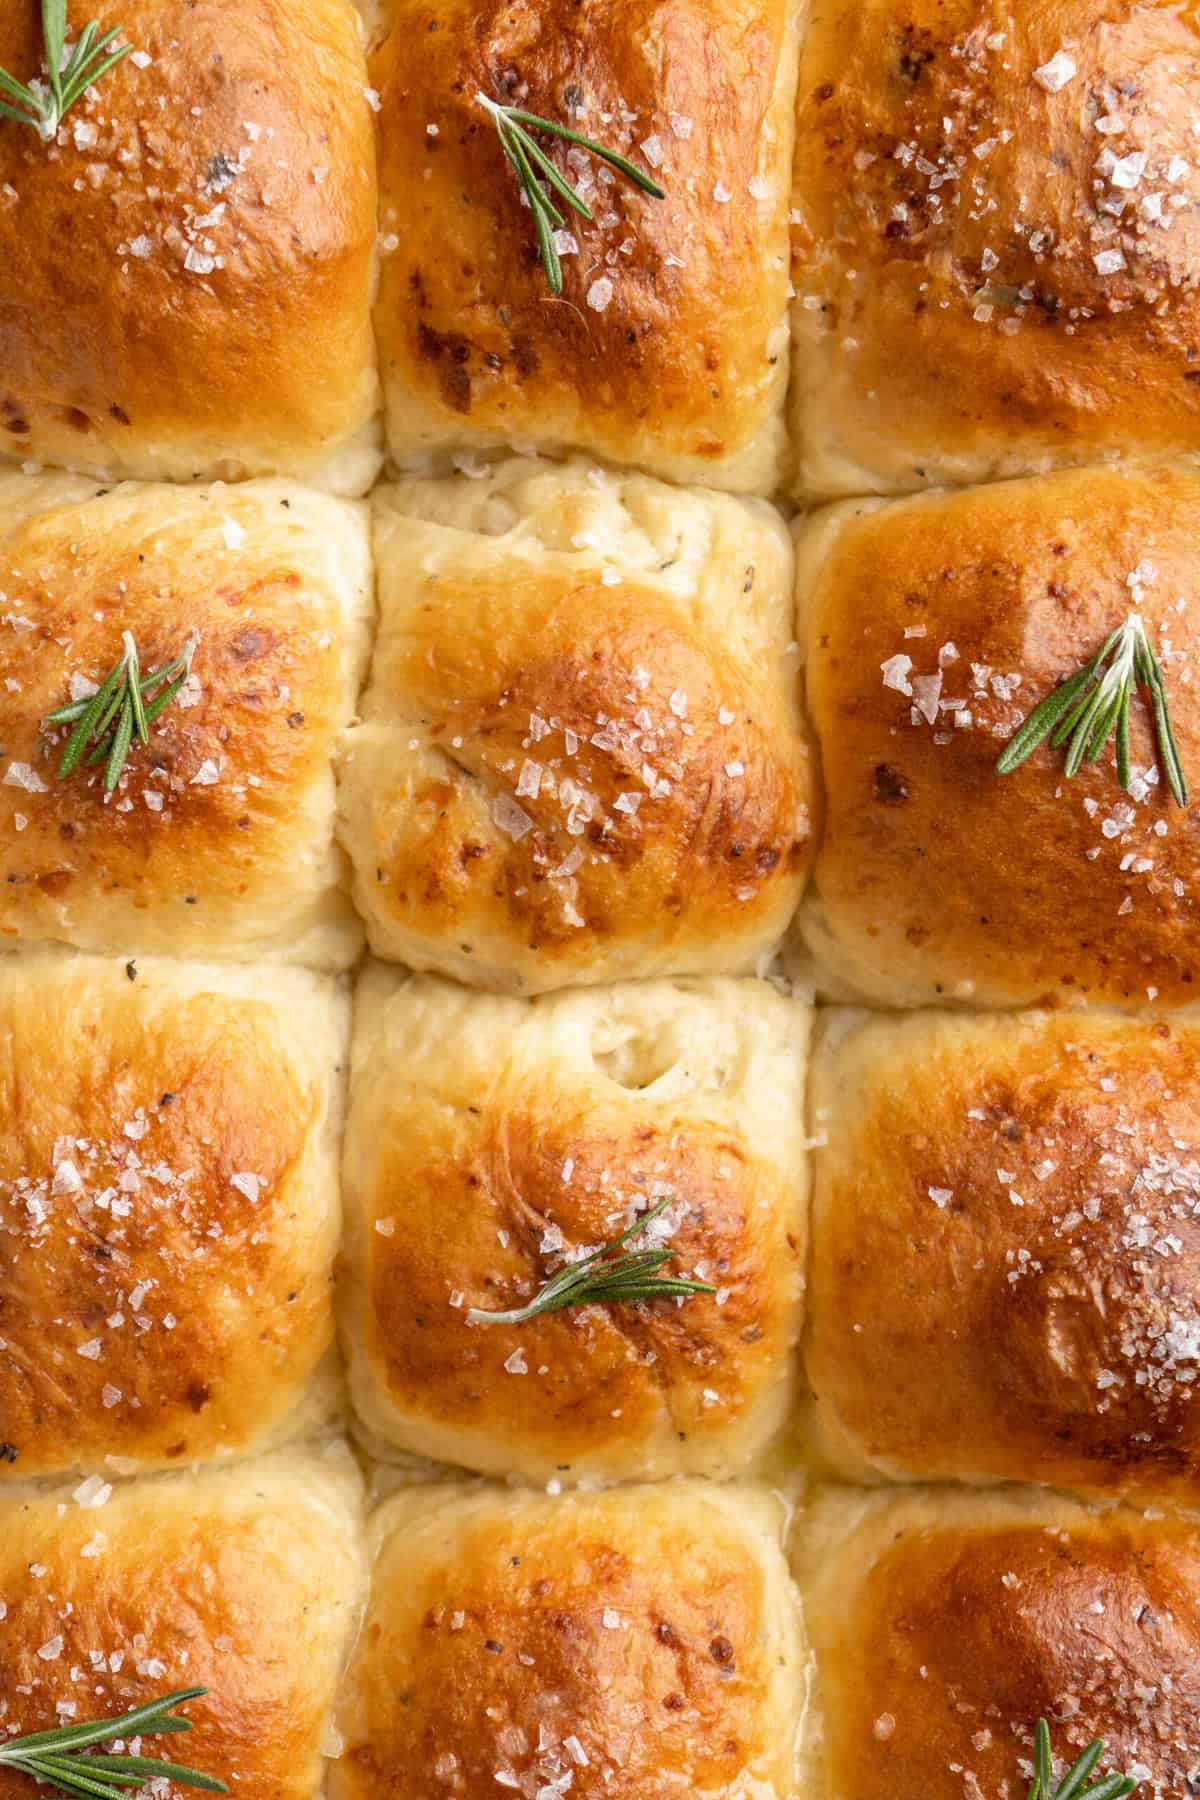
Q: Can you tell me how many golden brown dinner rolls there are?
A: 12